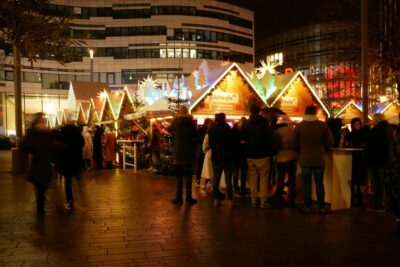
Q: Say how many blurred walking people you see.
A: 2